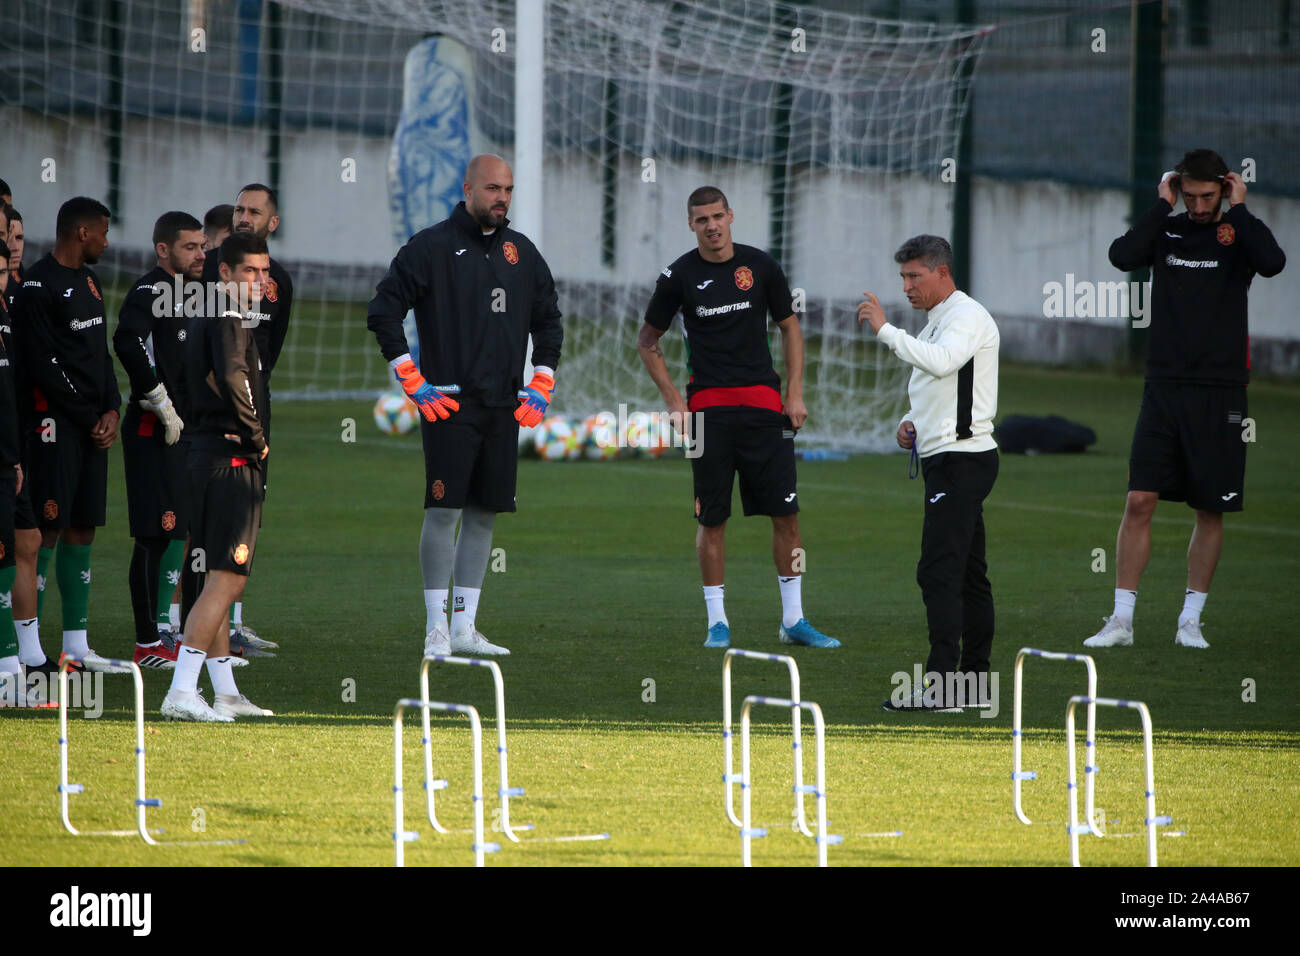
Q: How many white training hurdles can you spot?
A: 7